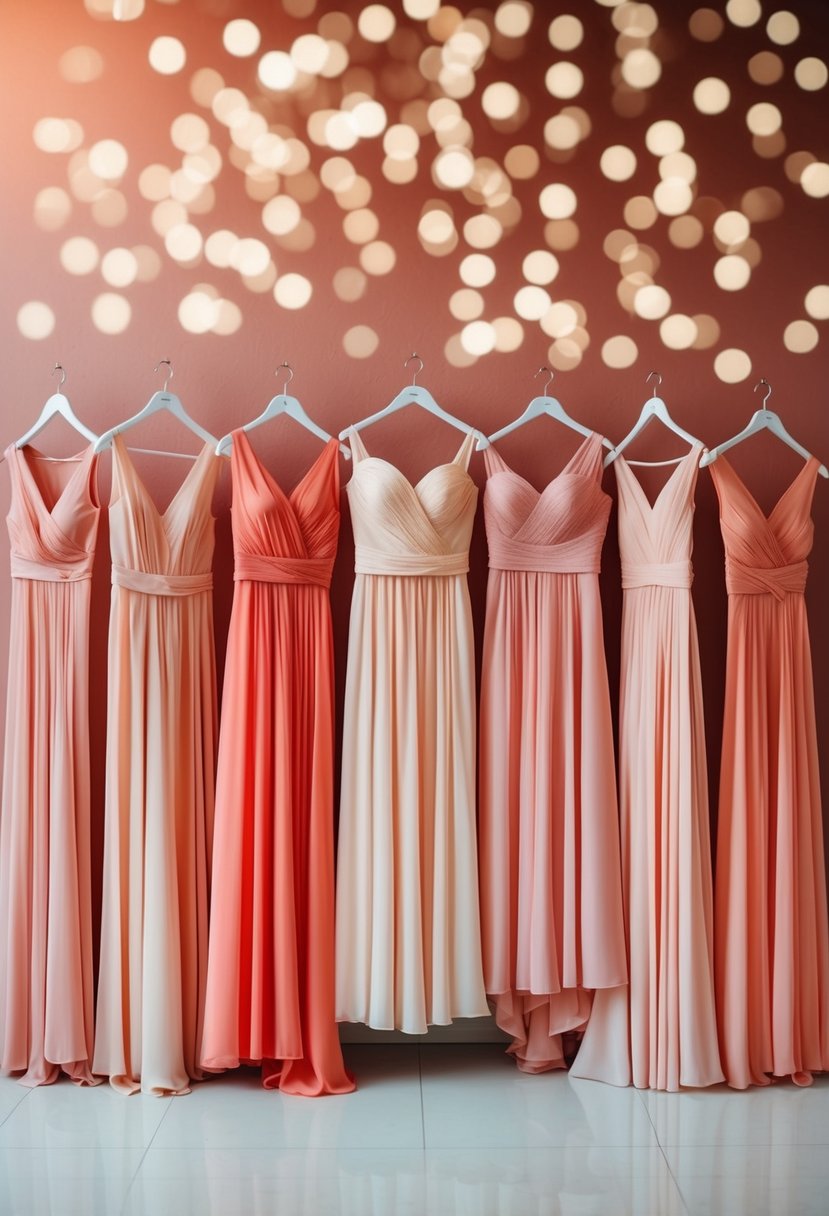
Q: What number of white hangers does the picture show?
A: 7